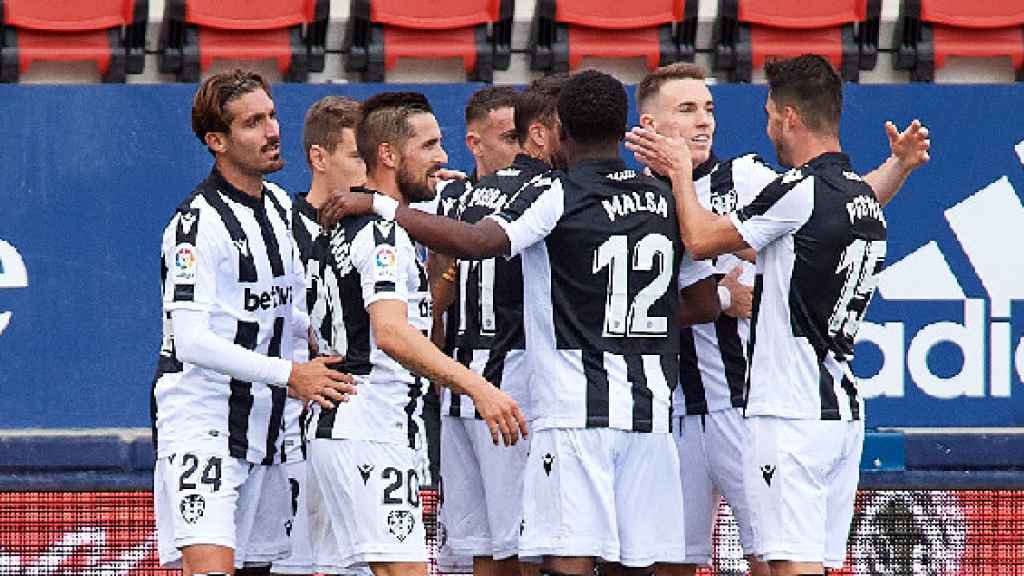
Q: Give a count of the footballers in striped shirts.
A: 8